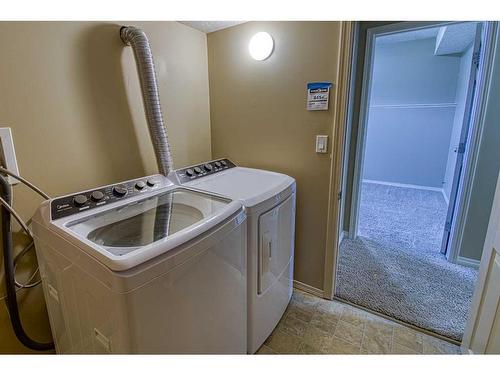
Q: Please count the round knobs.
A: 10